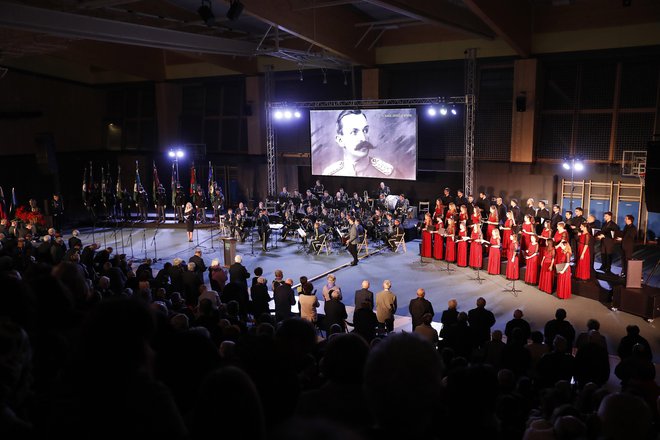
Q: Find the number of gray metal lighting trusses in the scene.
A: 3